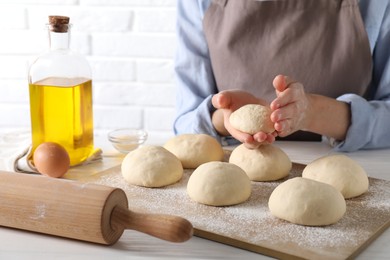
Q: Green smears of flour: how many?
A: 0